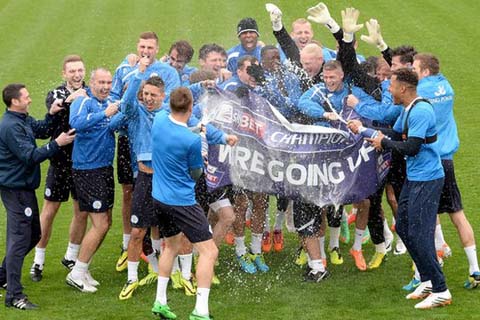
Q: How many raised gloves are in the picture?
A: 4